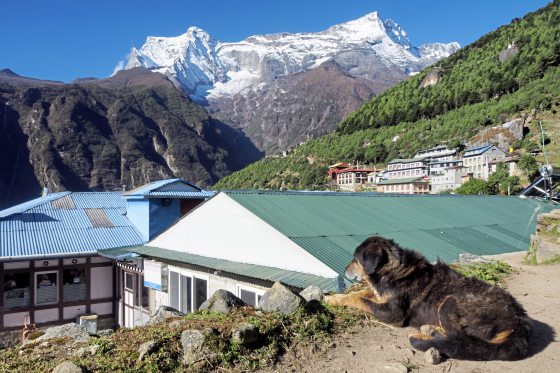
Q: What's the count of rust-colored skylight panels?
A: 2